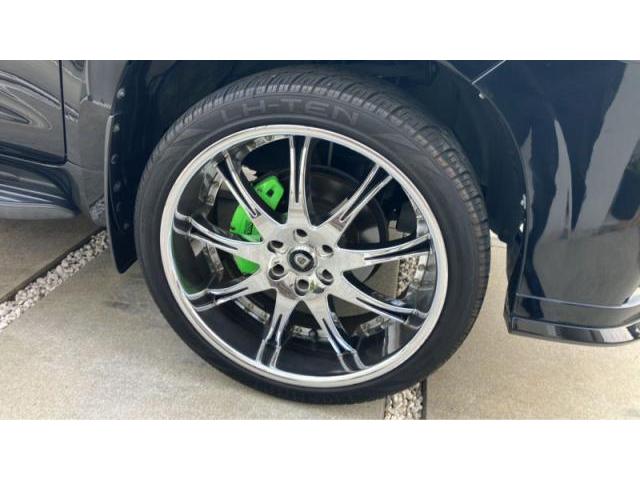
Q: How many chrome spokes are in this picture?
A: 9